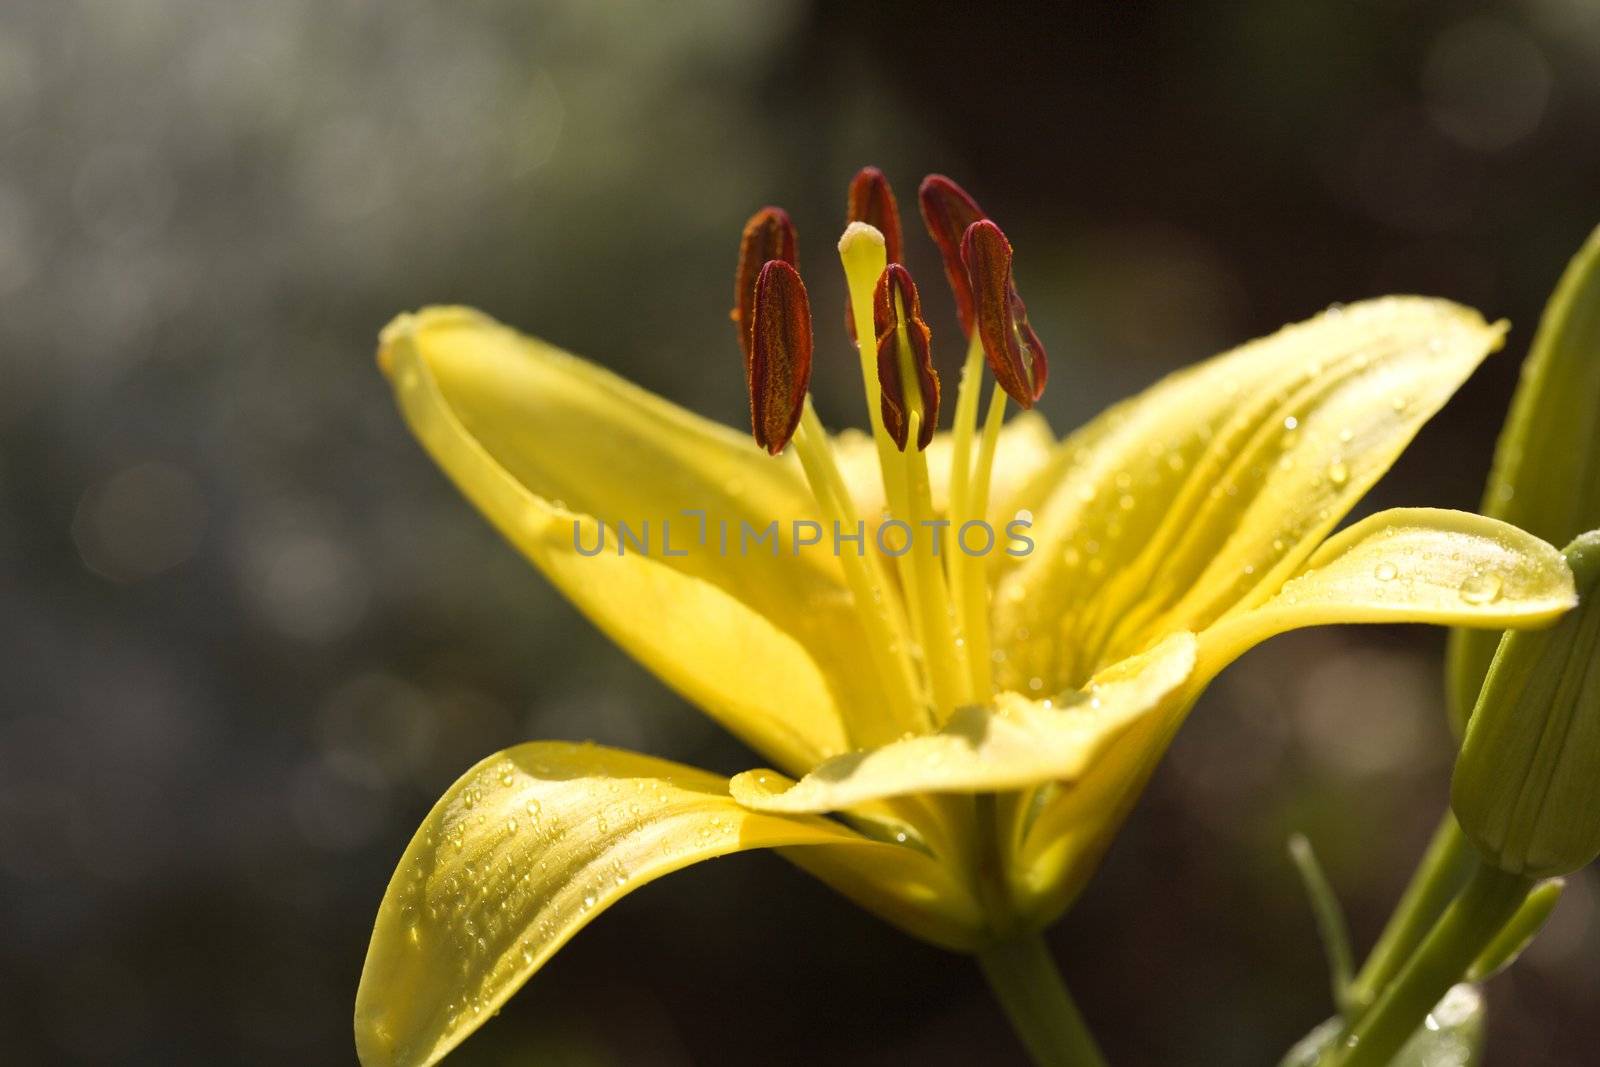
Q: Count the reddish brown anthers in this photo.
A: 6